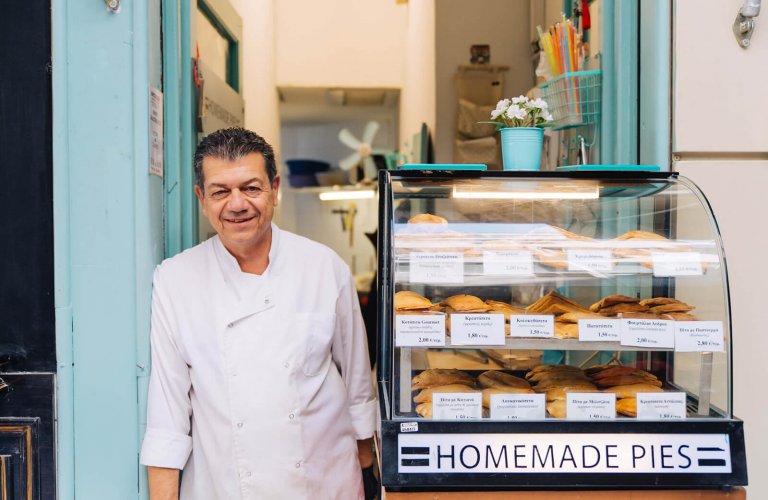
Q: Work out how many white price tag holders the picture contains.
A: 14